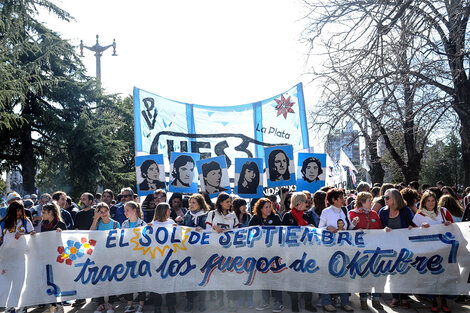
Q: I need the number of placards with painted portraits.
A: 6